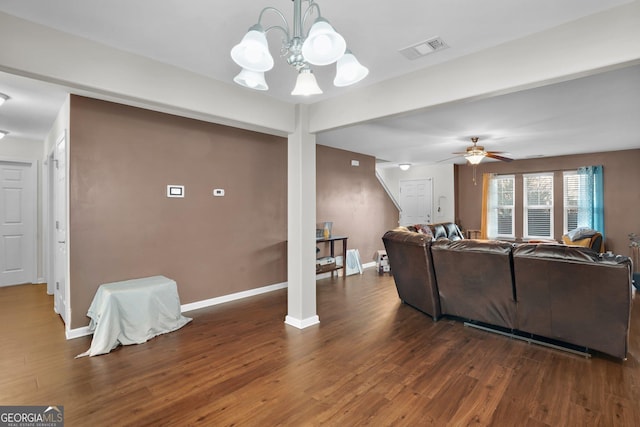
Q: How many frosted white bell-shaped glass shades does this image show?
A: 5